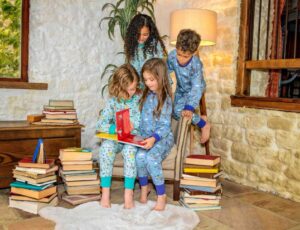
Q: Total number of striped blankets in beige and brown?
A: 0